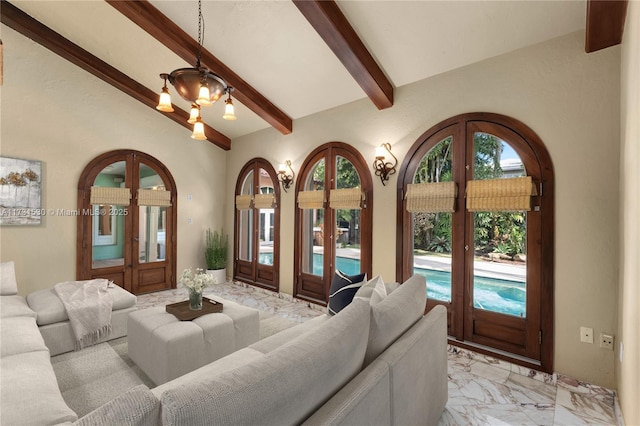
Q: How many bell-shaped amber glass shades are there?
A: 5